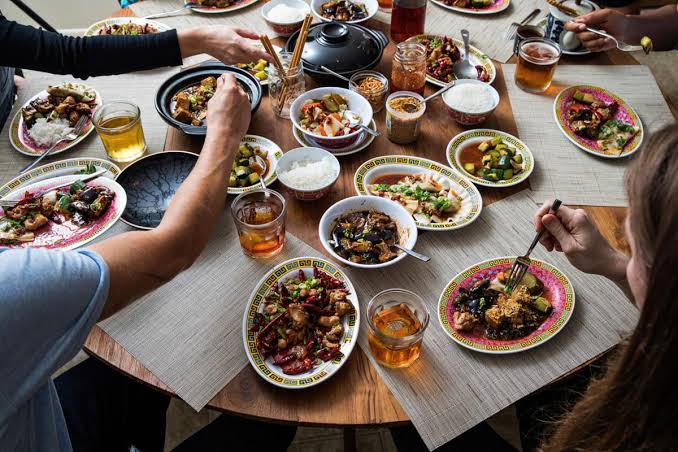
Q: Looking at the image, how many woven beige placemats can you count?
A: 6